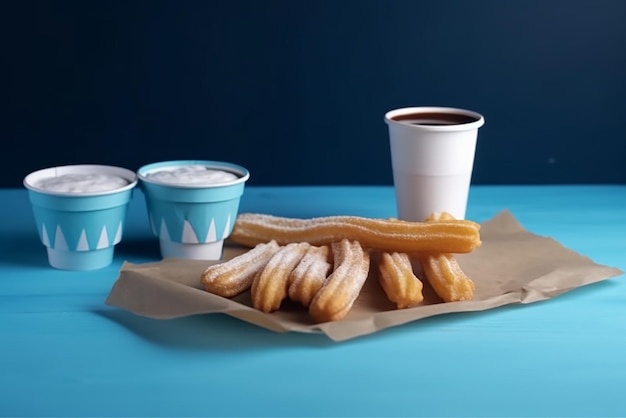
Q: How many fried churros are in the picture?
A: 7